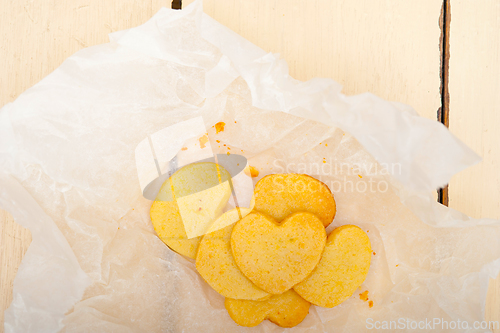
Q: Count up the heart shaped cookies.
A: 6